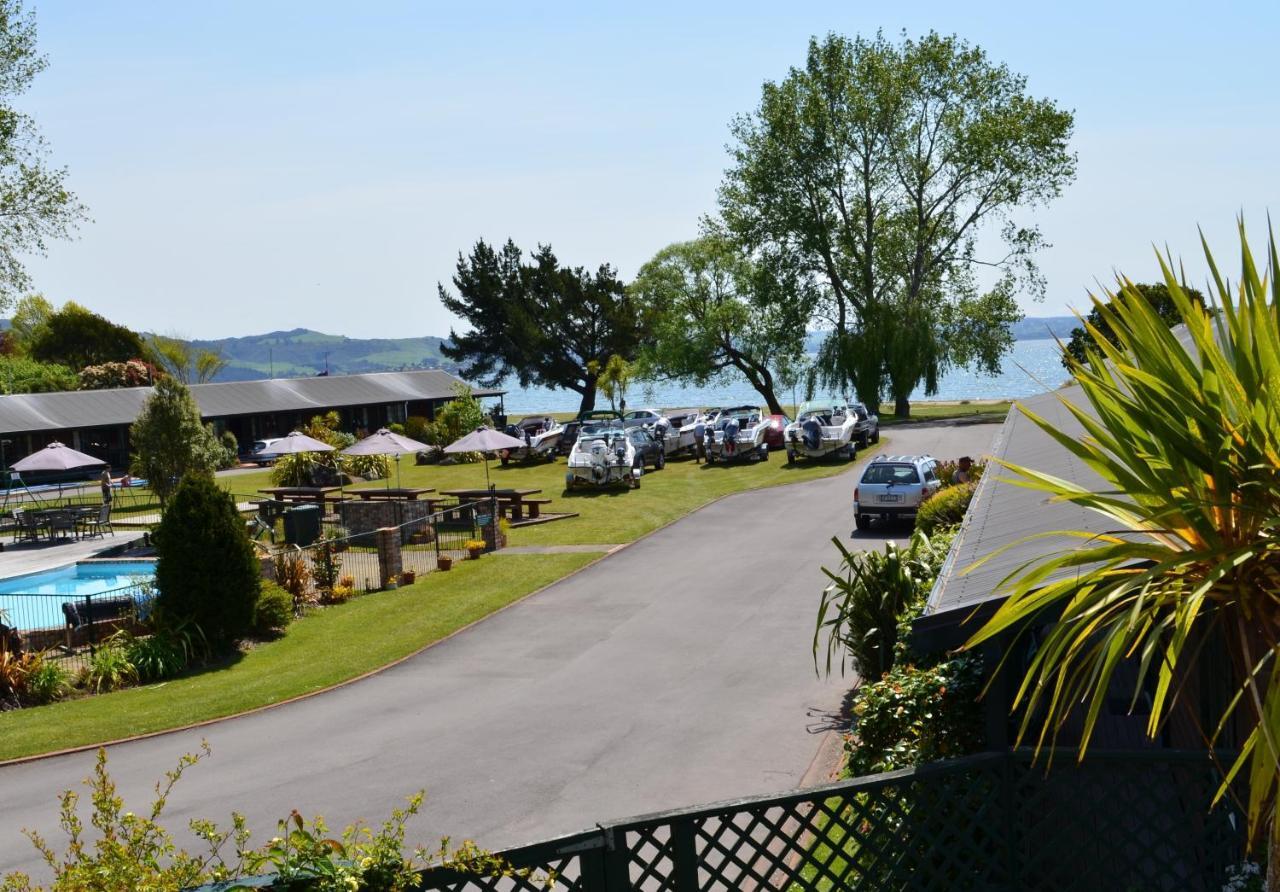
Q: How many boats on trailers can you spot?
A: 5